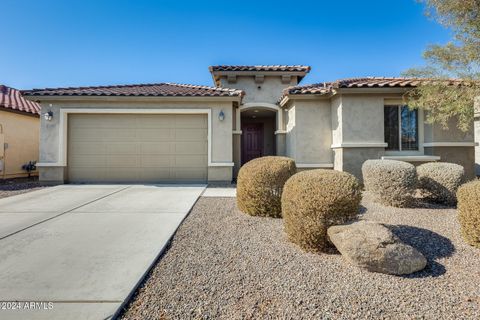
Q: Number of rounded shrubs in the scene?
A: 5